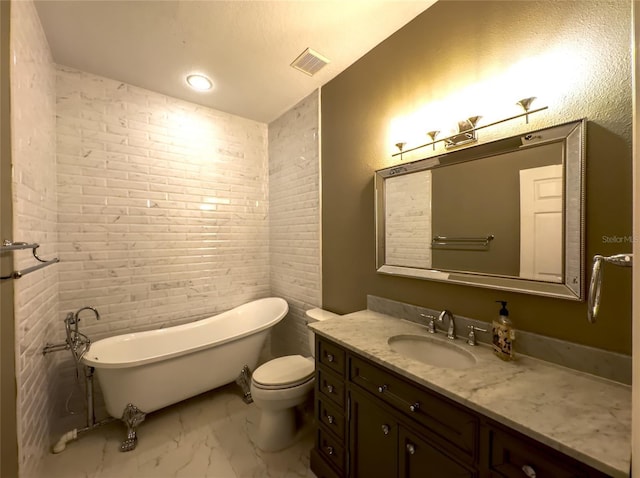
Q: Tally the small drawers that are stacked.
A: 4